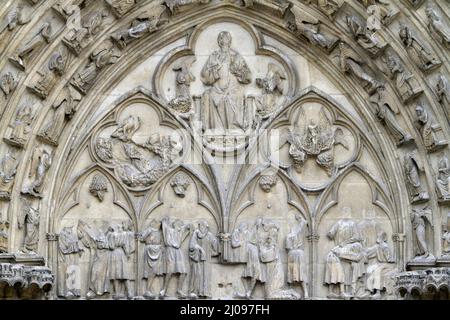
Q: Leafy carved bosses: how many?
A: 3